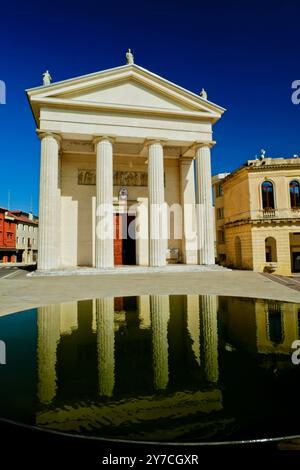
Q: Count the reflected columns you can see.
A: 4